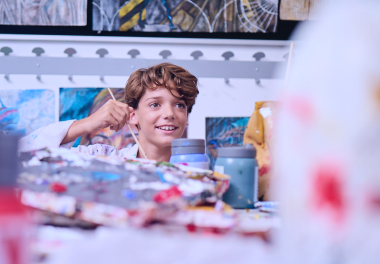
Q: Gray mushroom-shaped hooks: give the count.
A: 9